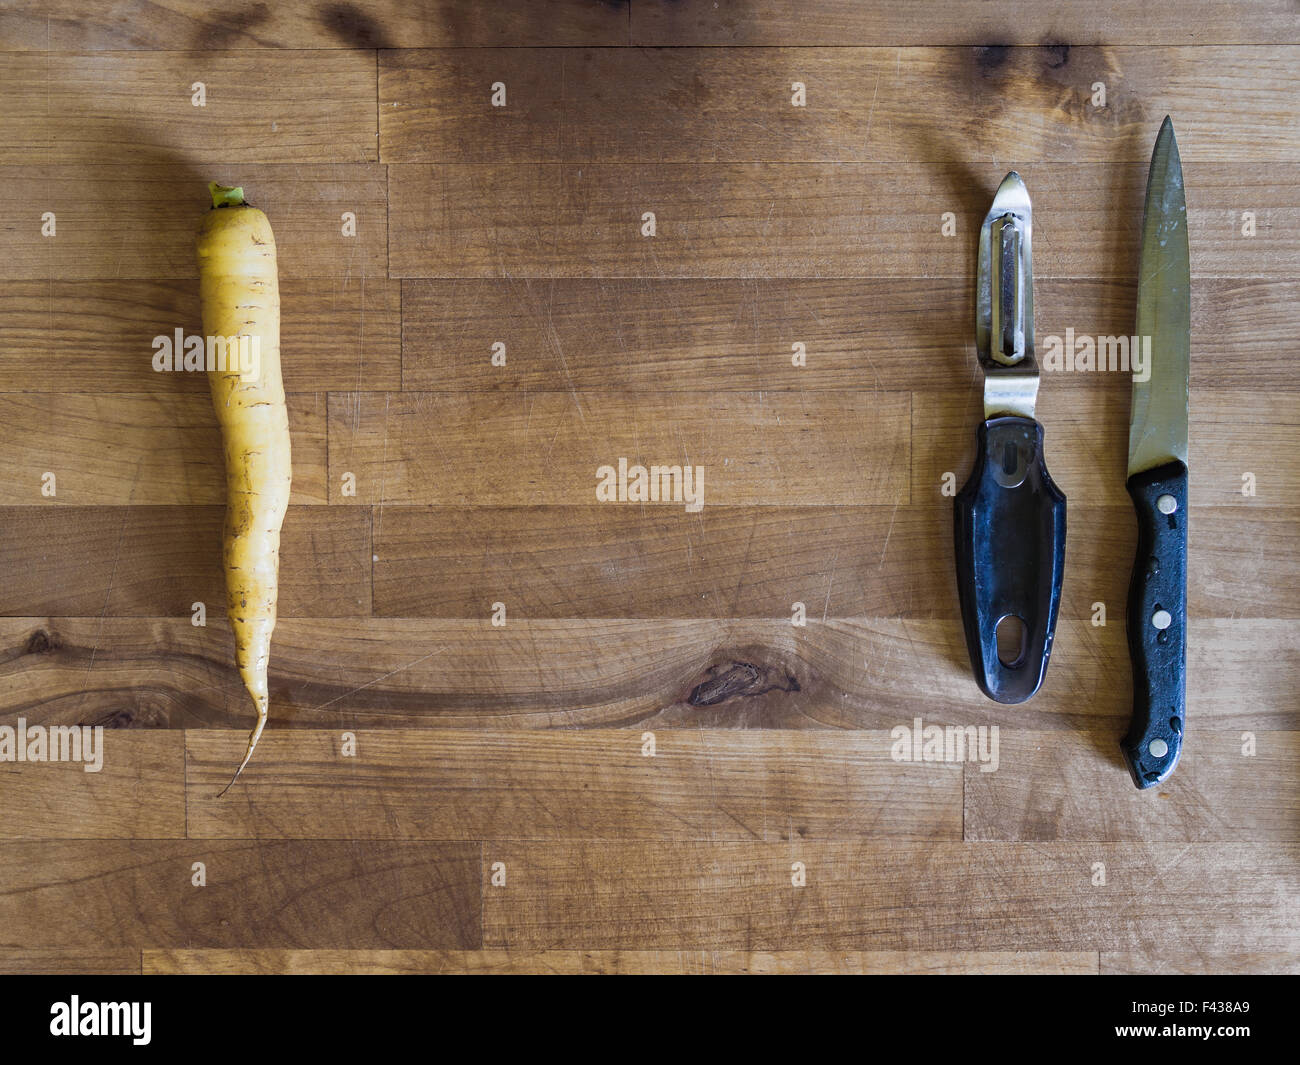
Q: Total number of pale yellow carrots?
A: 1